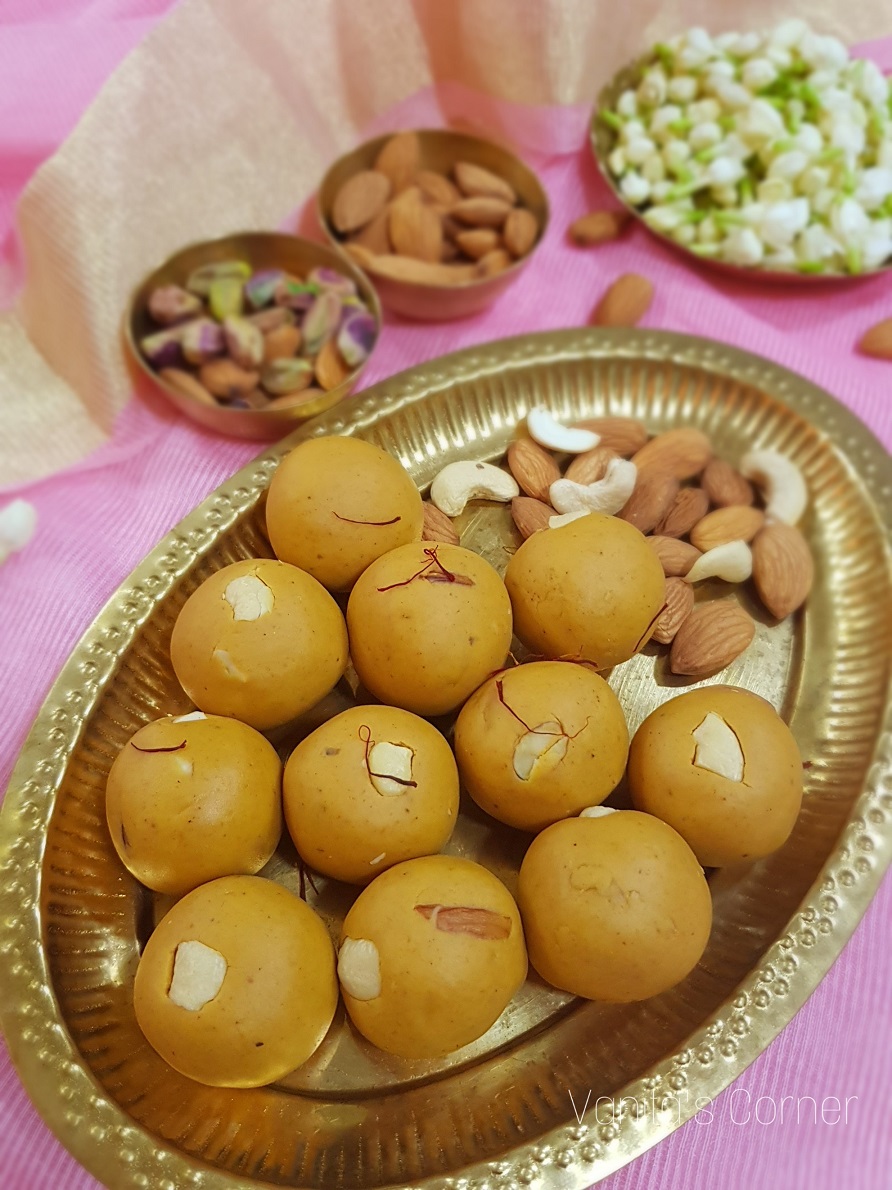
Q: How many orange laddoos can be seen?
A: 11